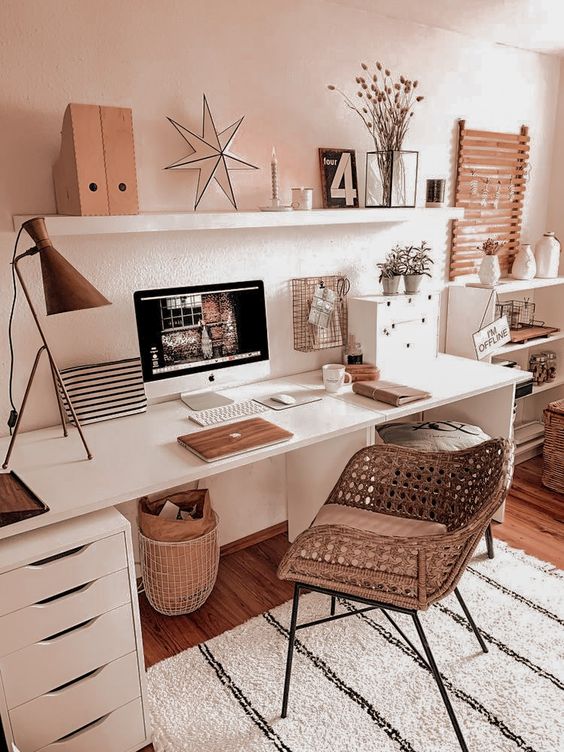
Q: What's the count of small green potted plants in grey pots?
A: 2